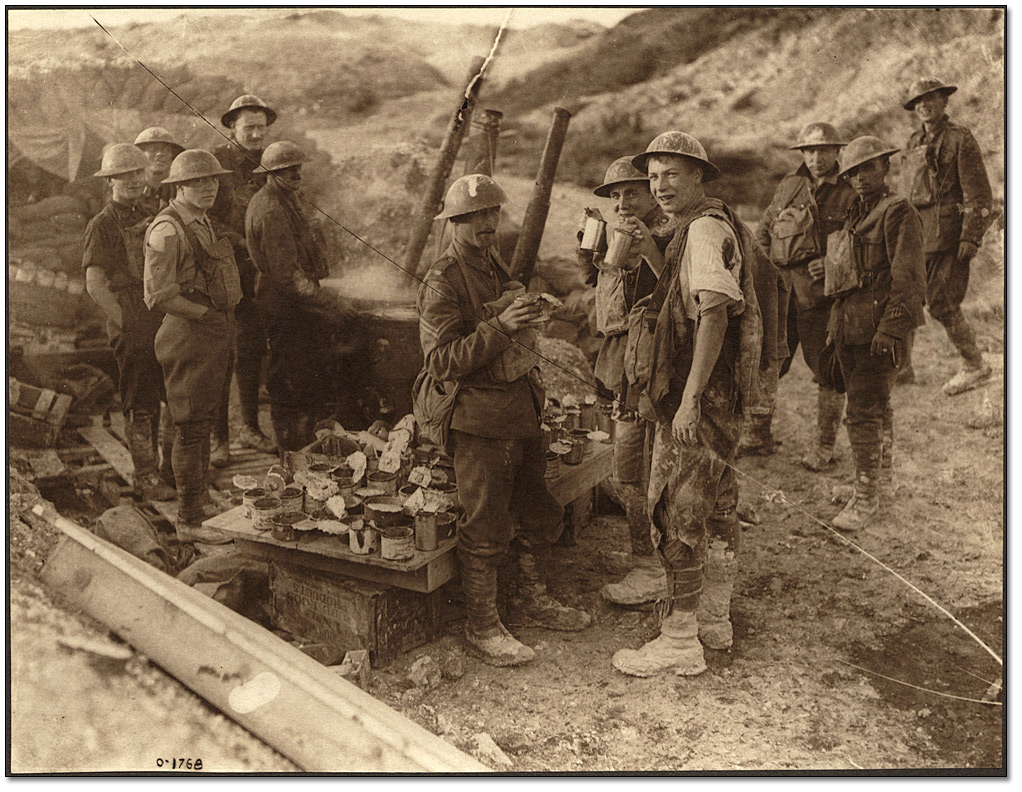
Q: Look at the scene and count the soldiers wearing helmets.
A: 11